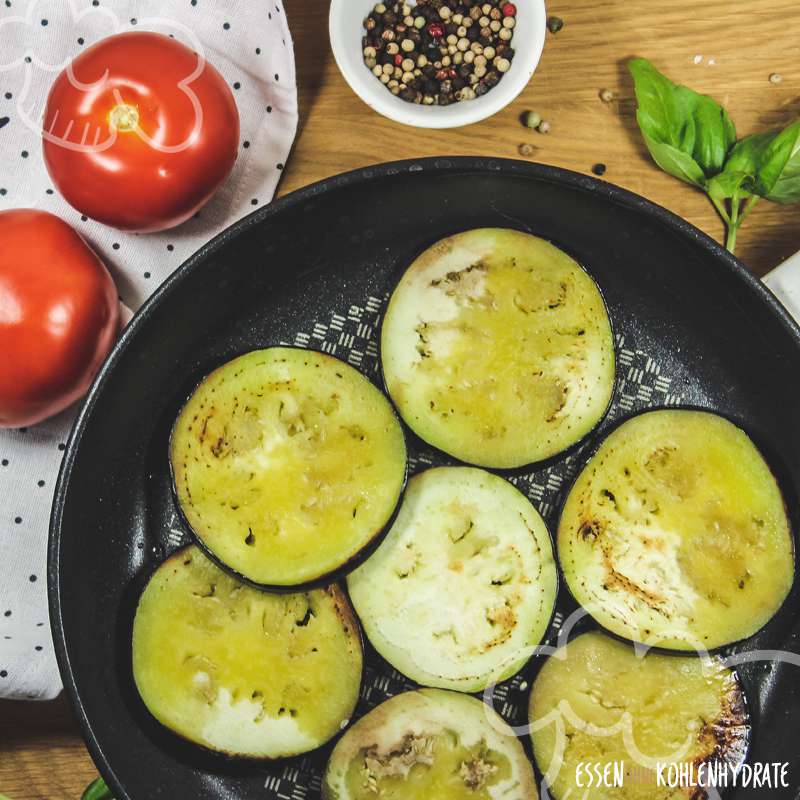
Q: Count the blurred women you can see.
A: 0